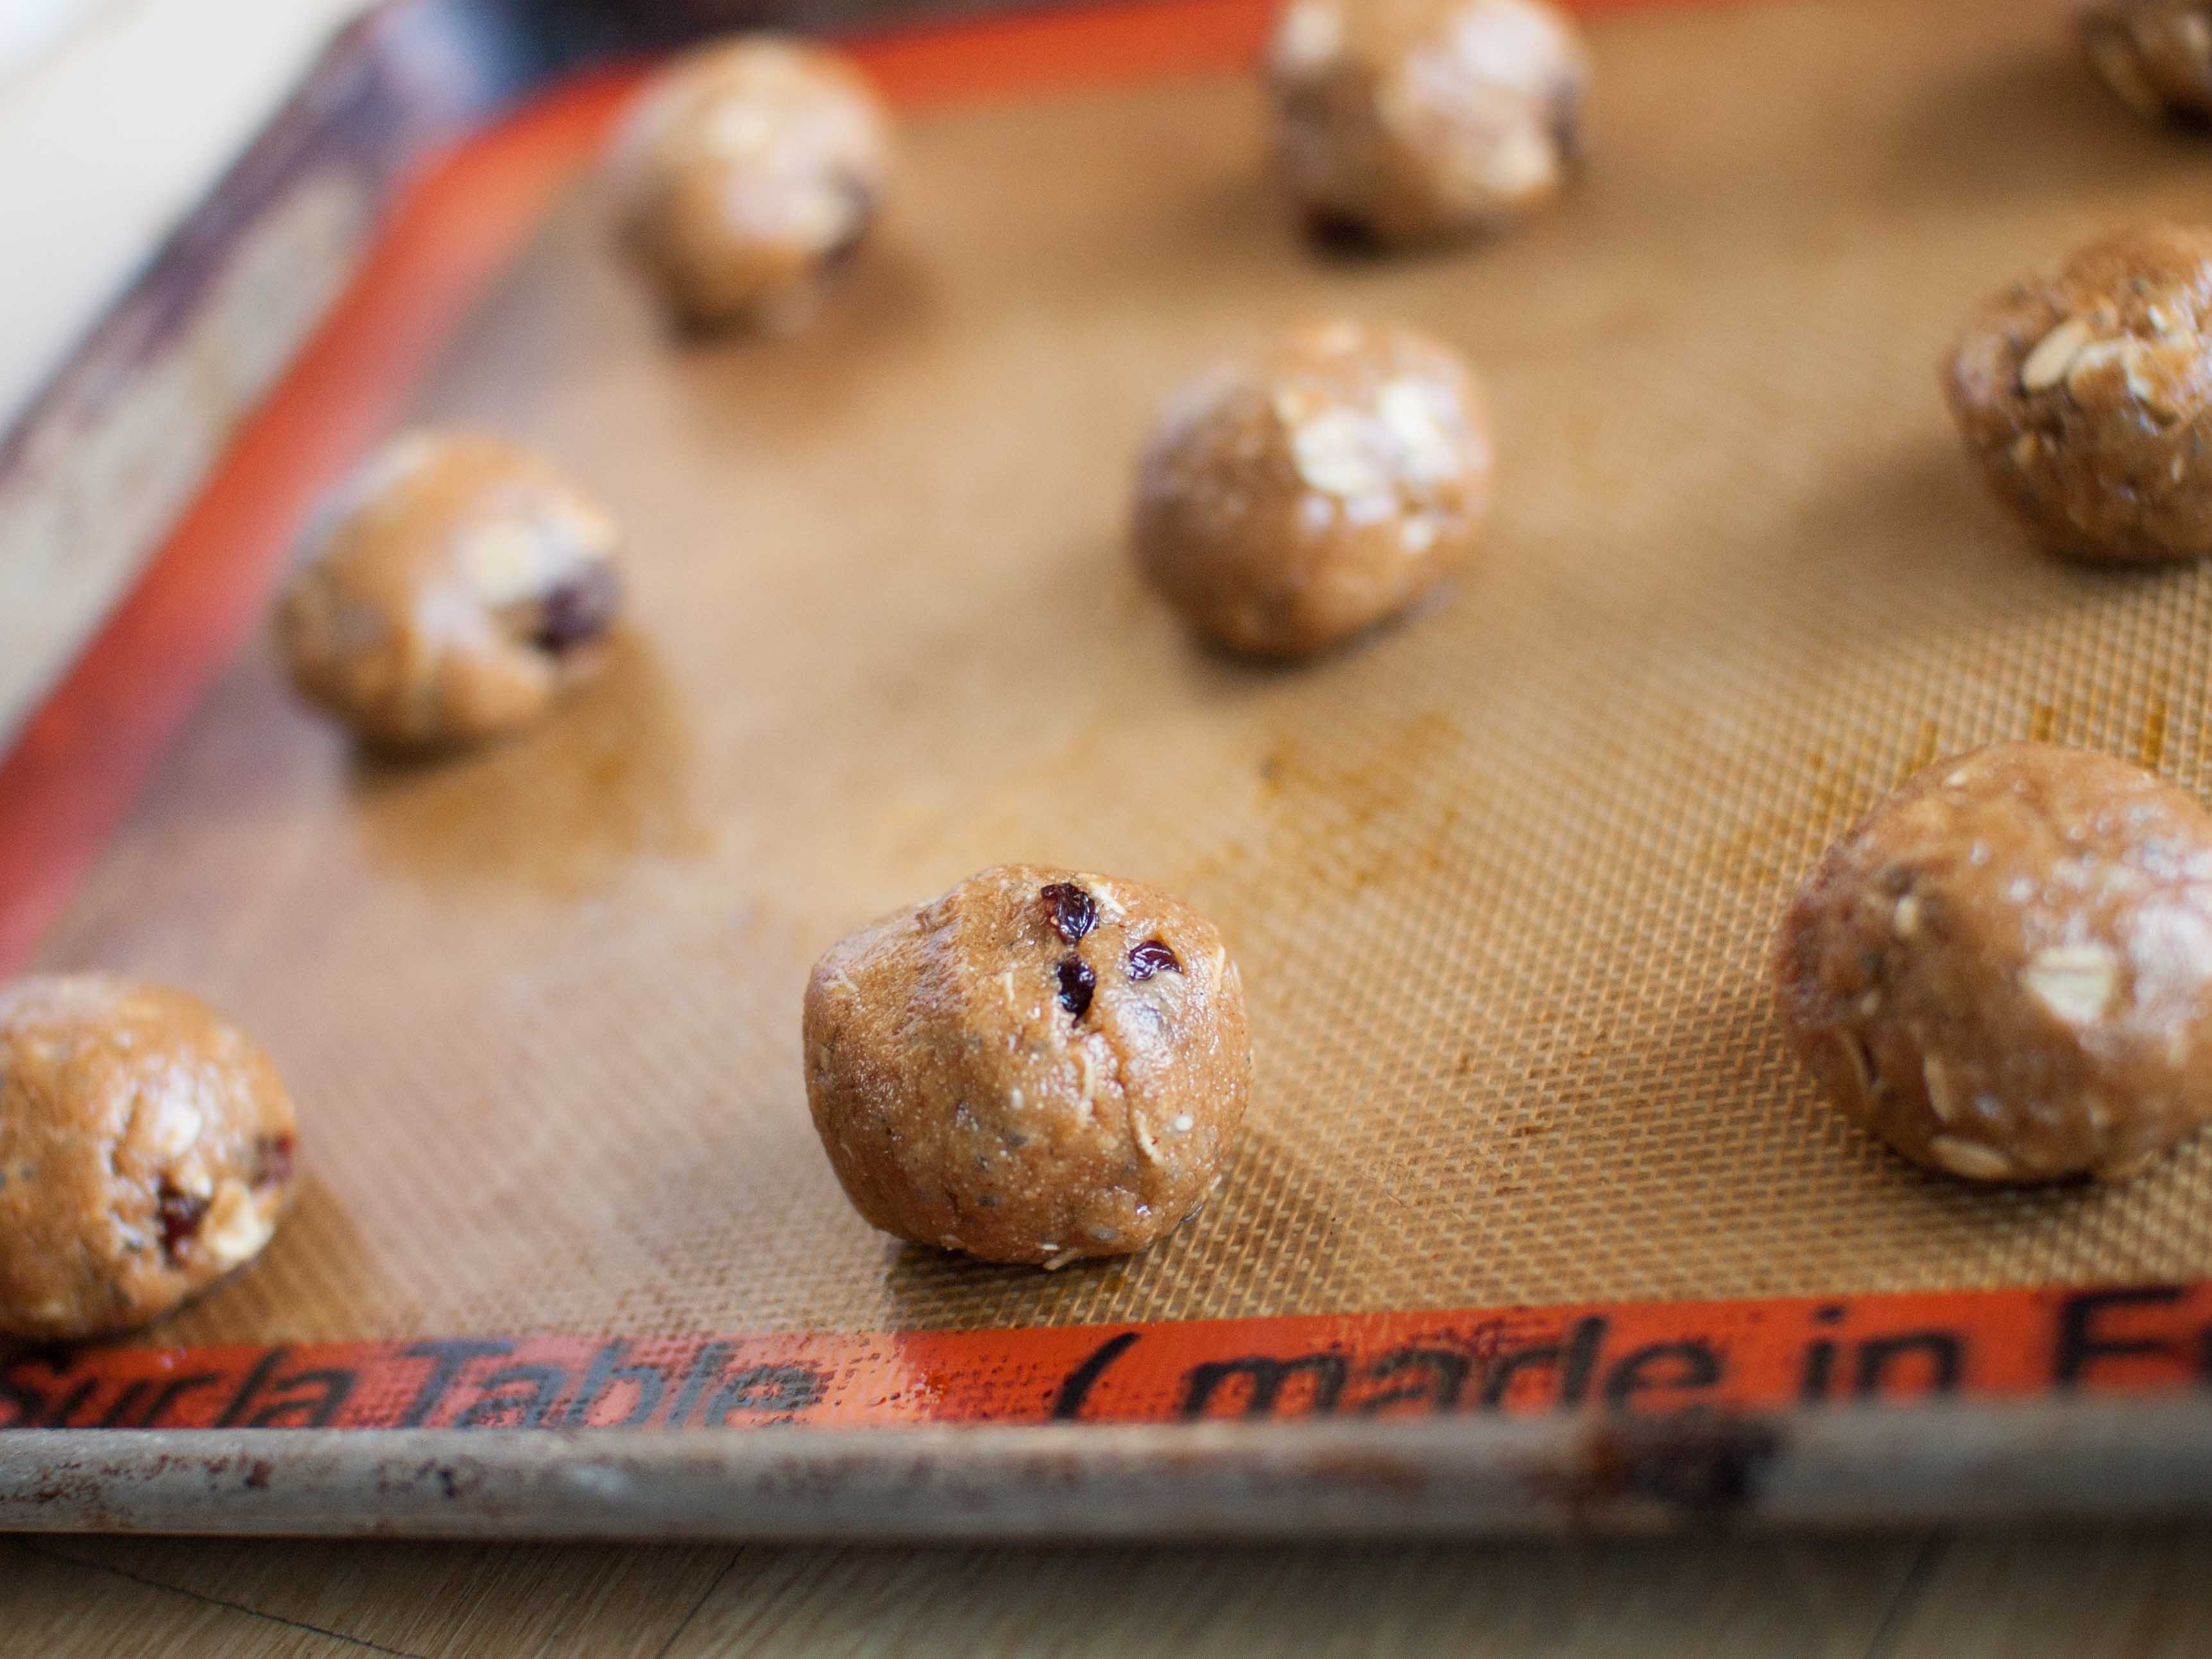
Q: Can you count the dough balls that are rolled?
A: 9